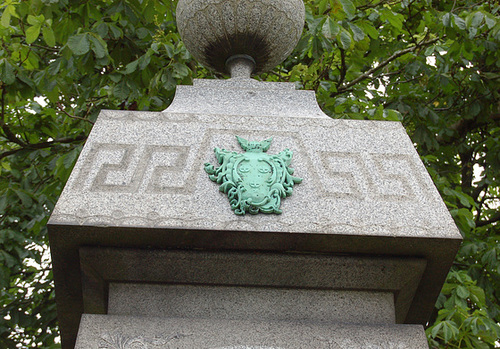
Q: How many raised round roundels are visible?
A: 3